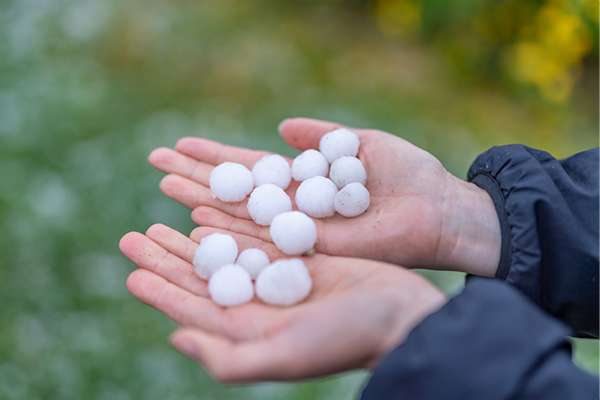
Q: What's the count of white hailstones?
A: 13